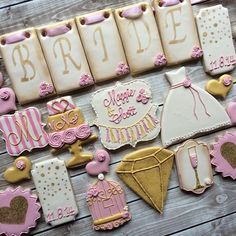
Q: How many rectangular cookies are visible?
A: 7